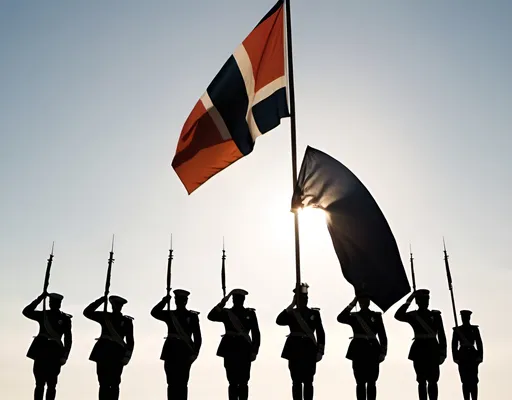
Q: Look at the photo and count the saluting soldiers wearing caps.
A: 7